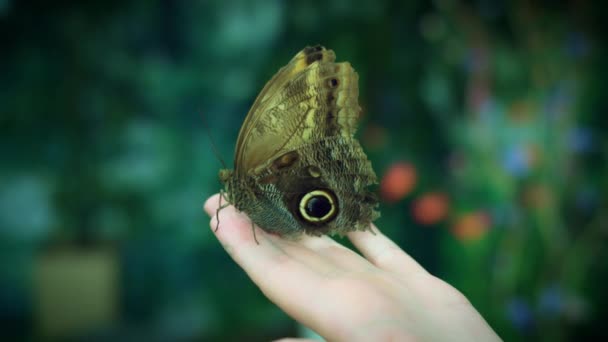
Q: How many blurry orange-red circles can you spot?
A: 3